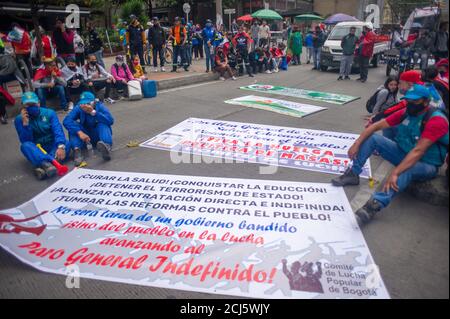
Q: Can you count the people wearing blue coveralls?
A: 2